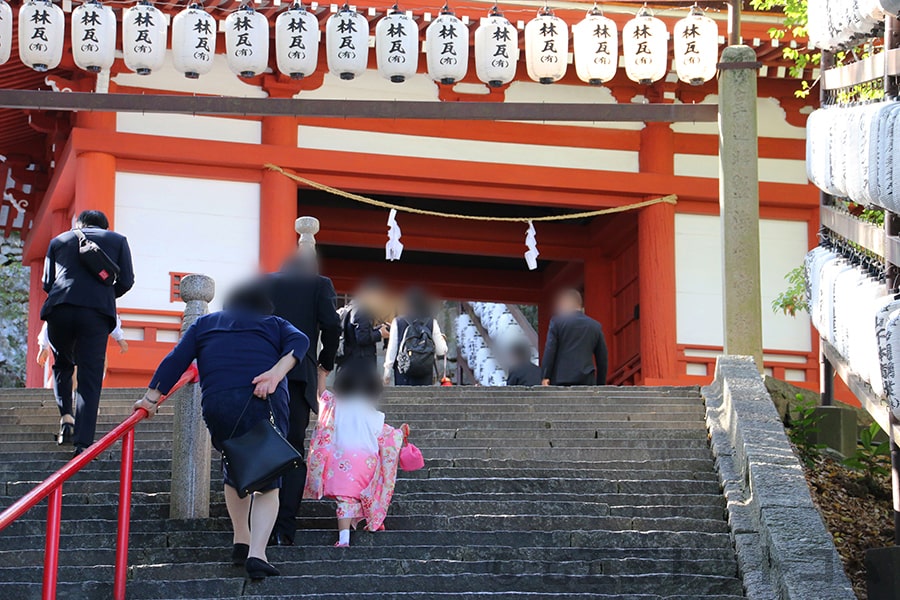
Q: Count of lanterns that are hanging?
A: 15